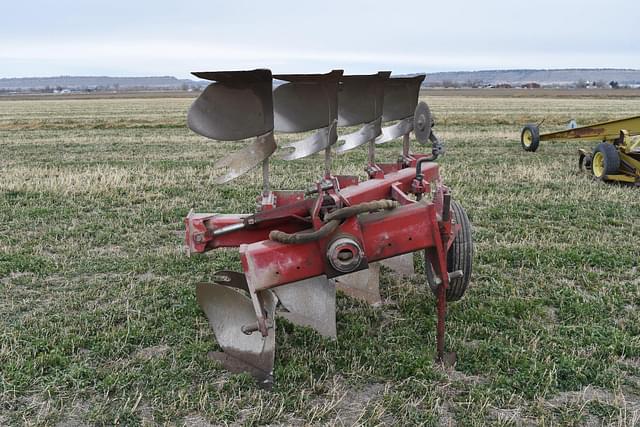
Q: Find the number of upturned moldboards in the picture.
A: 4